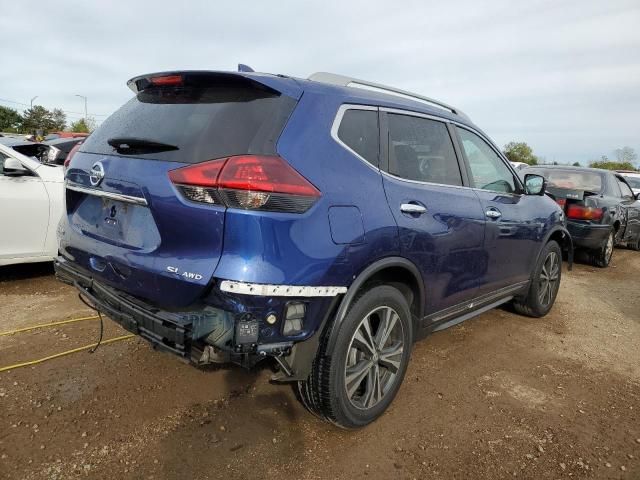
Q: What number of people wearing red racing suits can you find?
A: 0